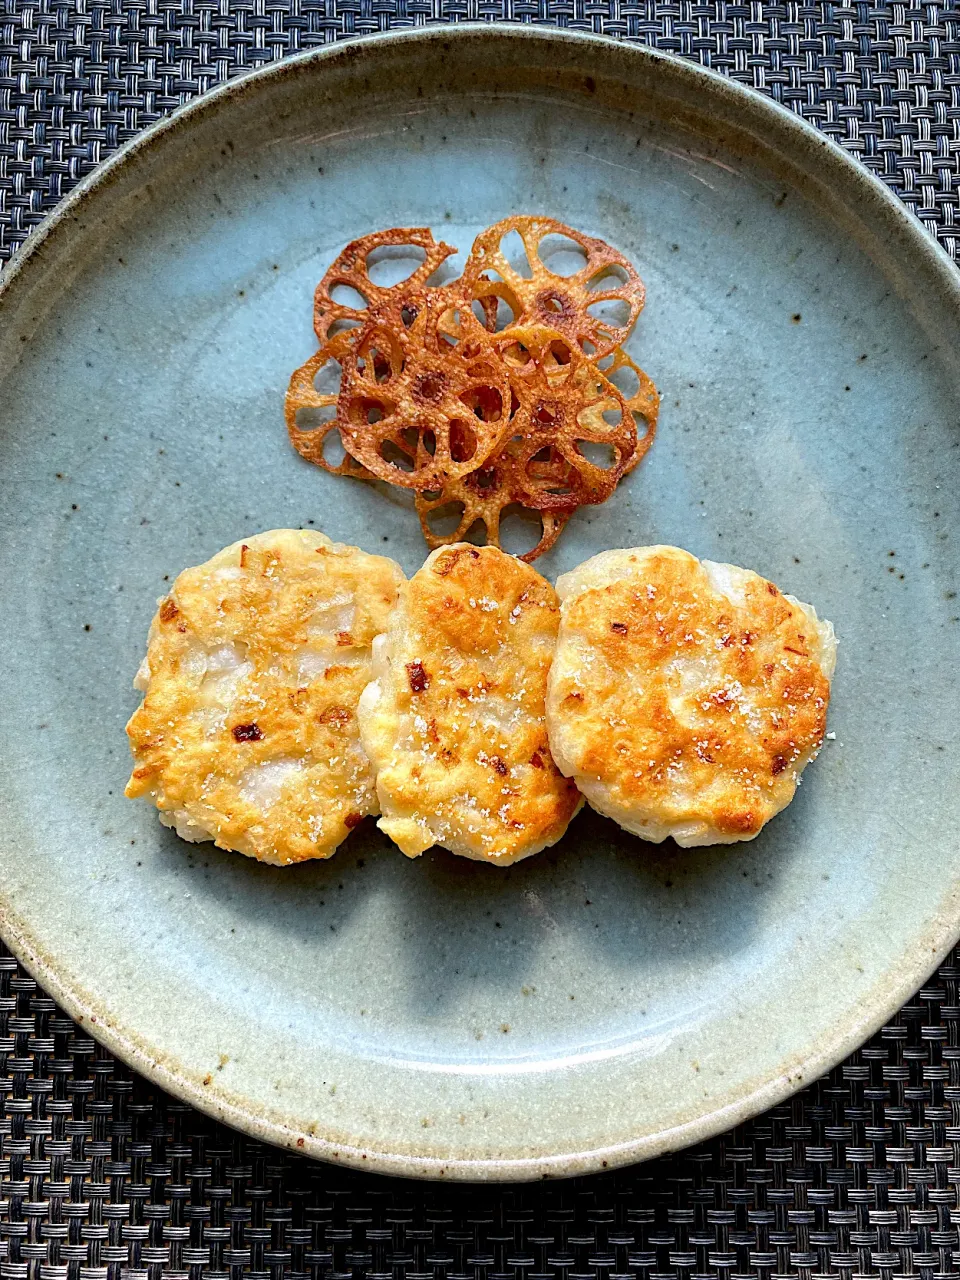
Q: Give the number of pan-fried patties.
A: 3